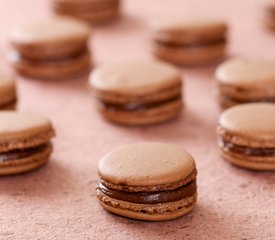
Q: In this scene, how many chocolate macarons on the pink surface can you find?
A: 10